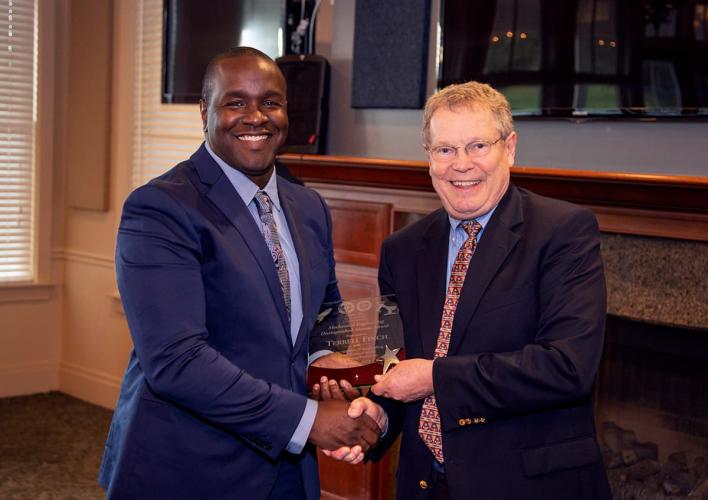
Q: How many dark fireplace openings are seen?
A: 1